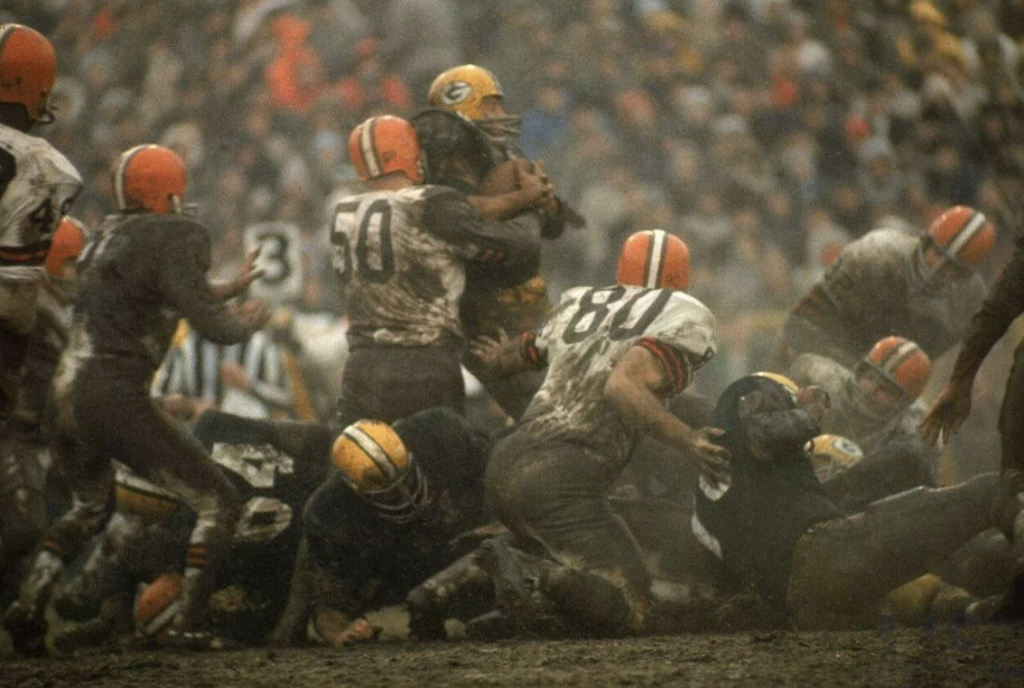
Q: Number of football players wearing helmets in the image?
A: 12